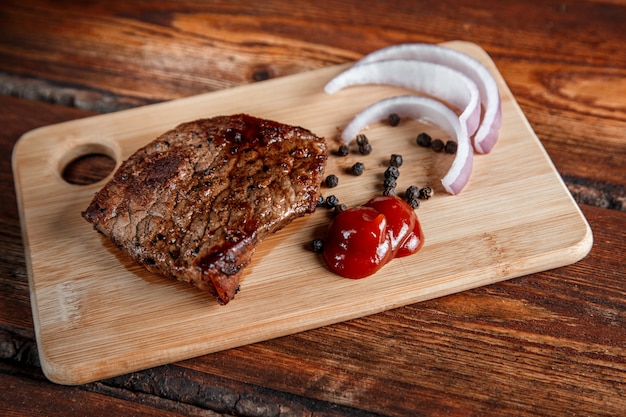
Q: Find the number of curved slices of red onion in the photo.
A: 3